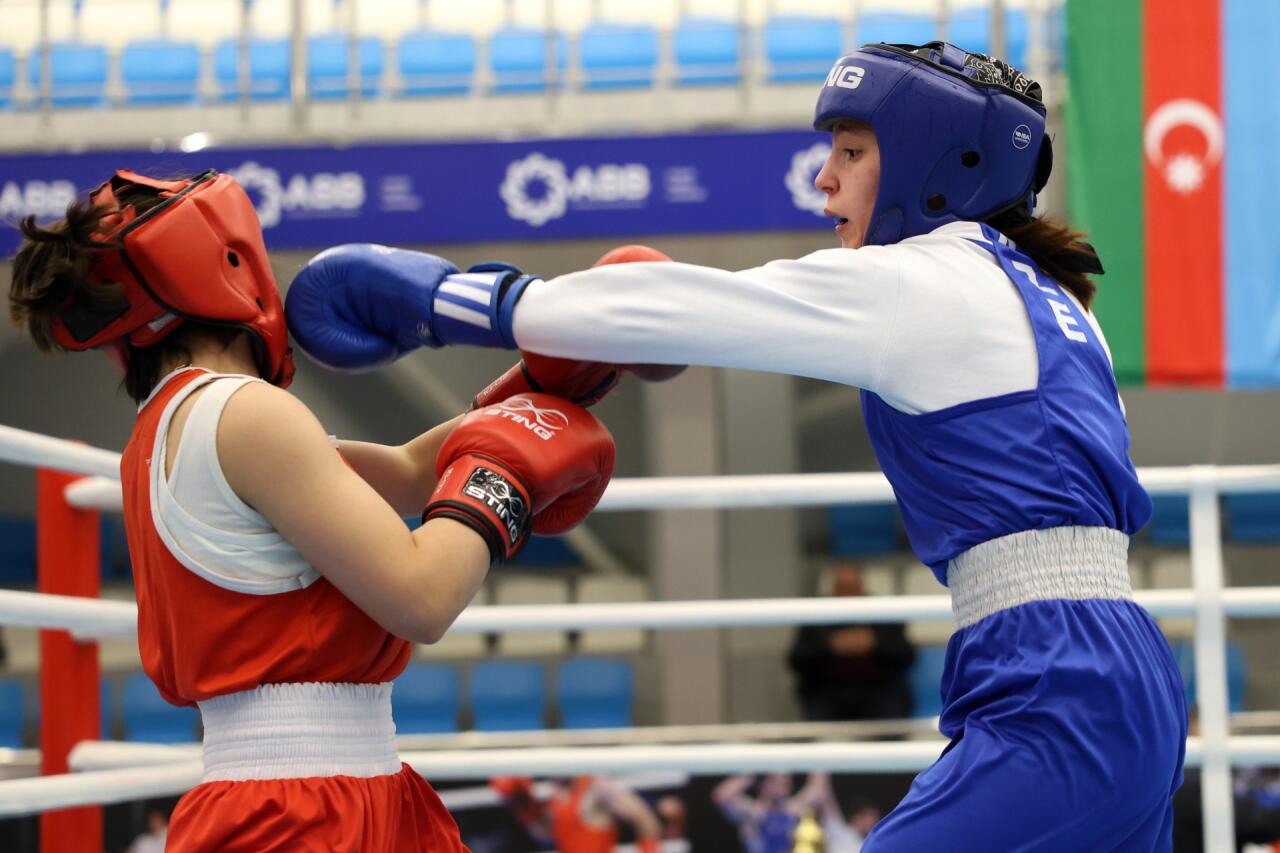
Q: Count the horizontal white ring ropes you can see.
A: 3